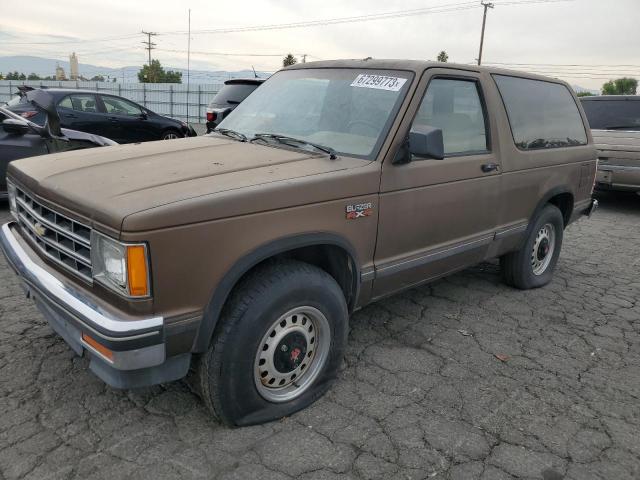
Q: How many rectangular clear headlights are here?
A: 2